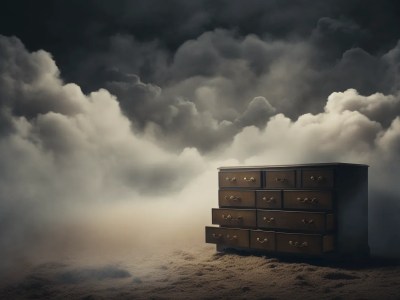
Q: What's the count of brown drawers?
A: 11